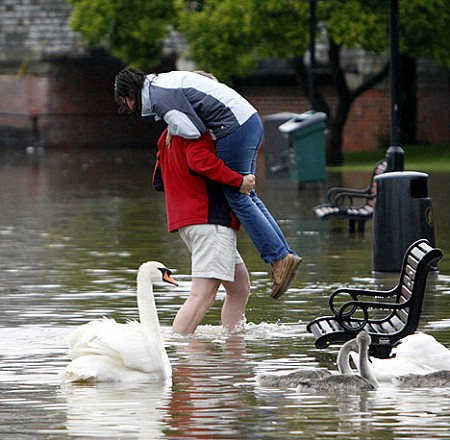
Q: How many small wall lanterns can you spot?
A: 0